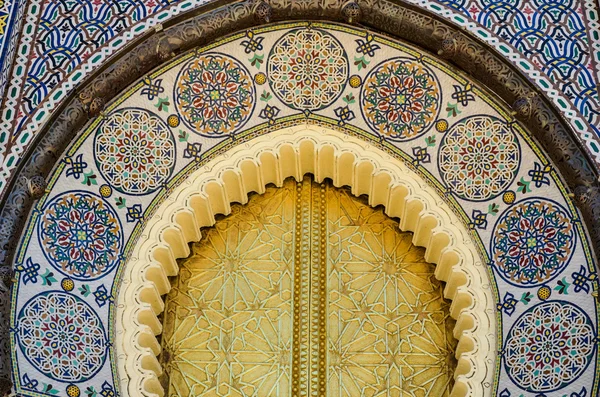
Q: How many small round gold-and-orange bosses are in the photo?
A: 9